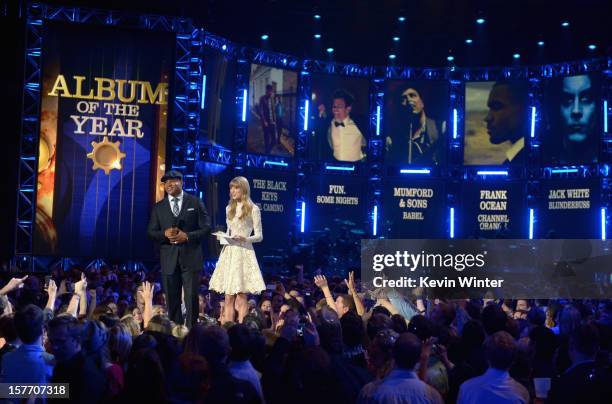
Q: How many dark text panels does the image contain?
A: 5